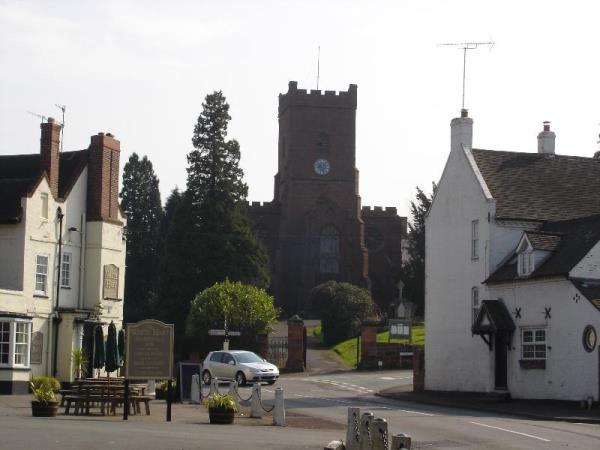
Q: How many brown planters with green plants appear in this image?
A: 2